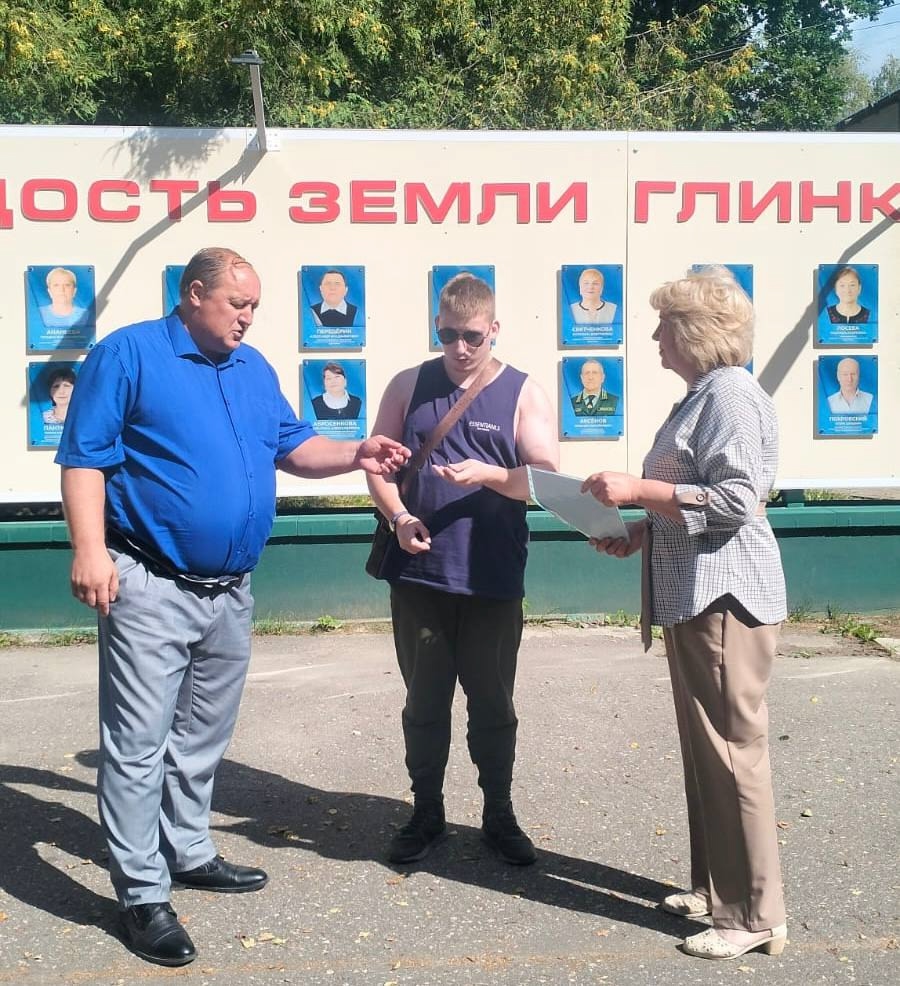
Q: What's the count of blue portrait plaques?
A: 12